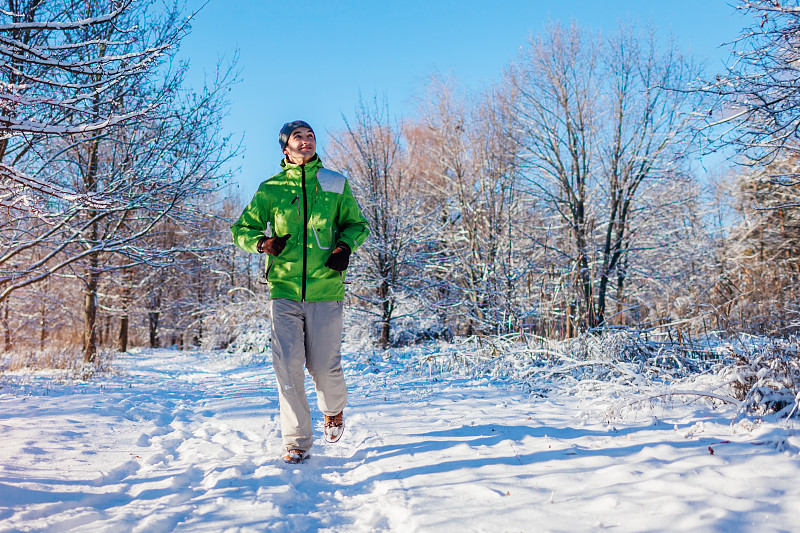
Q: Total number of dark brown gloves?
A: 2